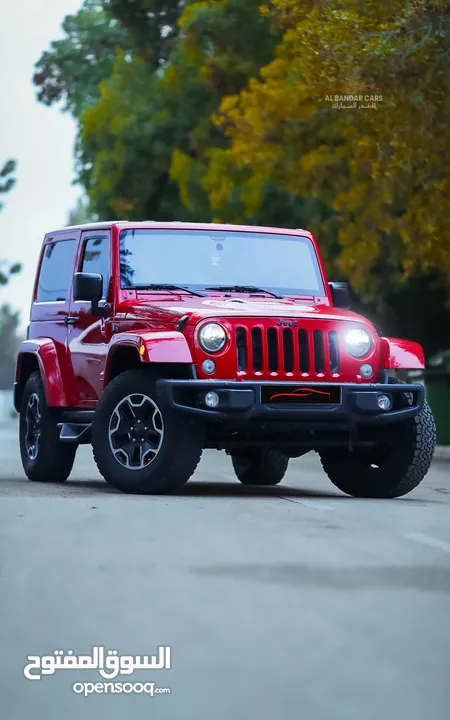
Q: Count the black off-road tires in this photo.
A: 4